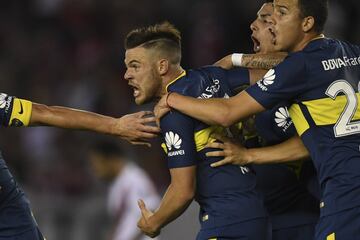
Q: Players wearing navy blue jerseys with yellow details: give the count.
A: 4